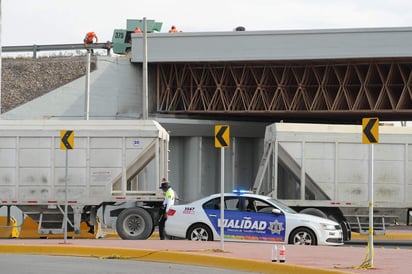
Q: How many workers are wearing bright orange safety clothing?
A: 3